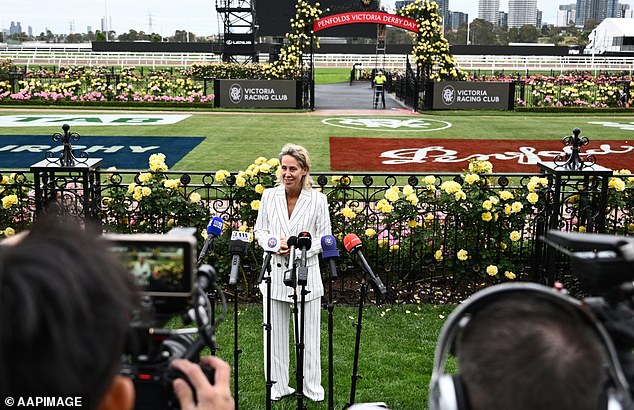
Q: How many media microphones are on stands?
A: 7